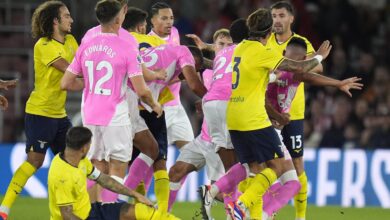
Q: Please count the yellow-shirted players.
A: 5